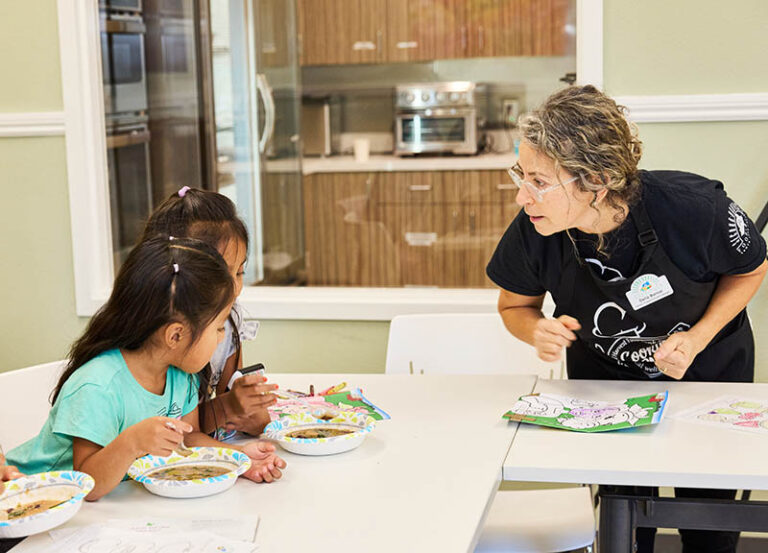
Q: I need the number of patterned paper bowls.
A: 3